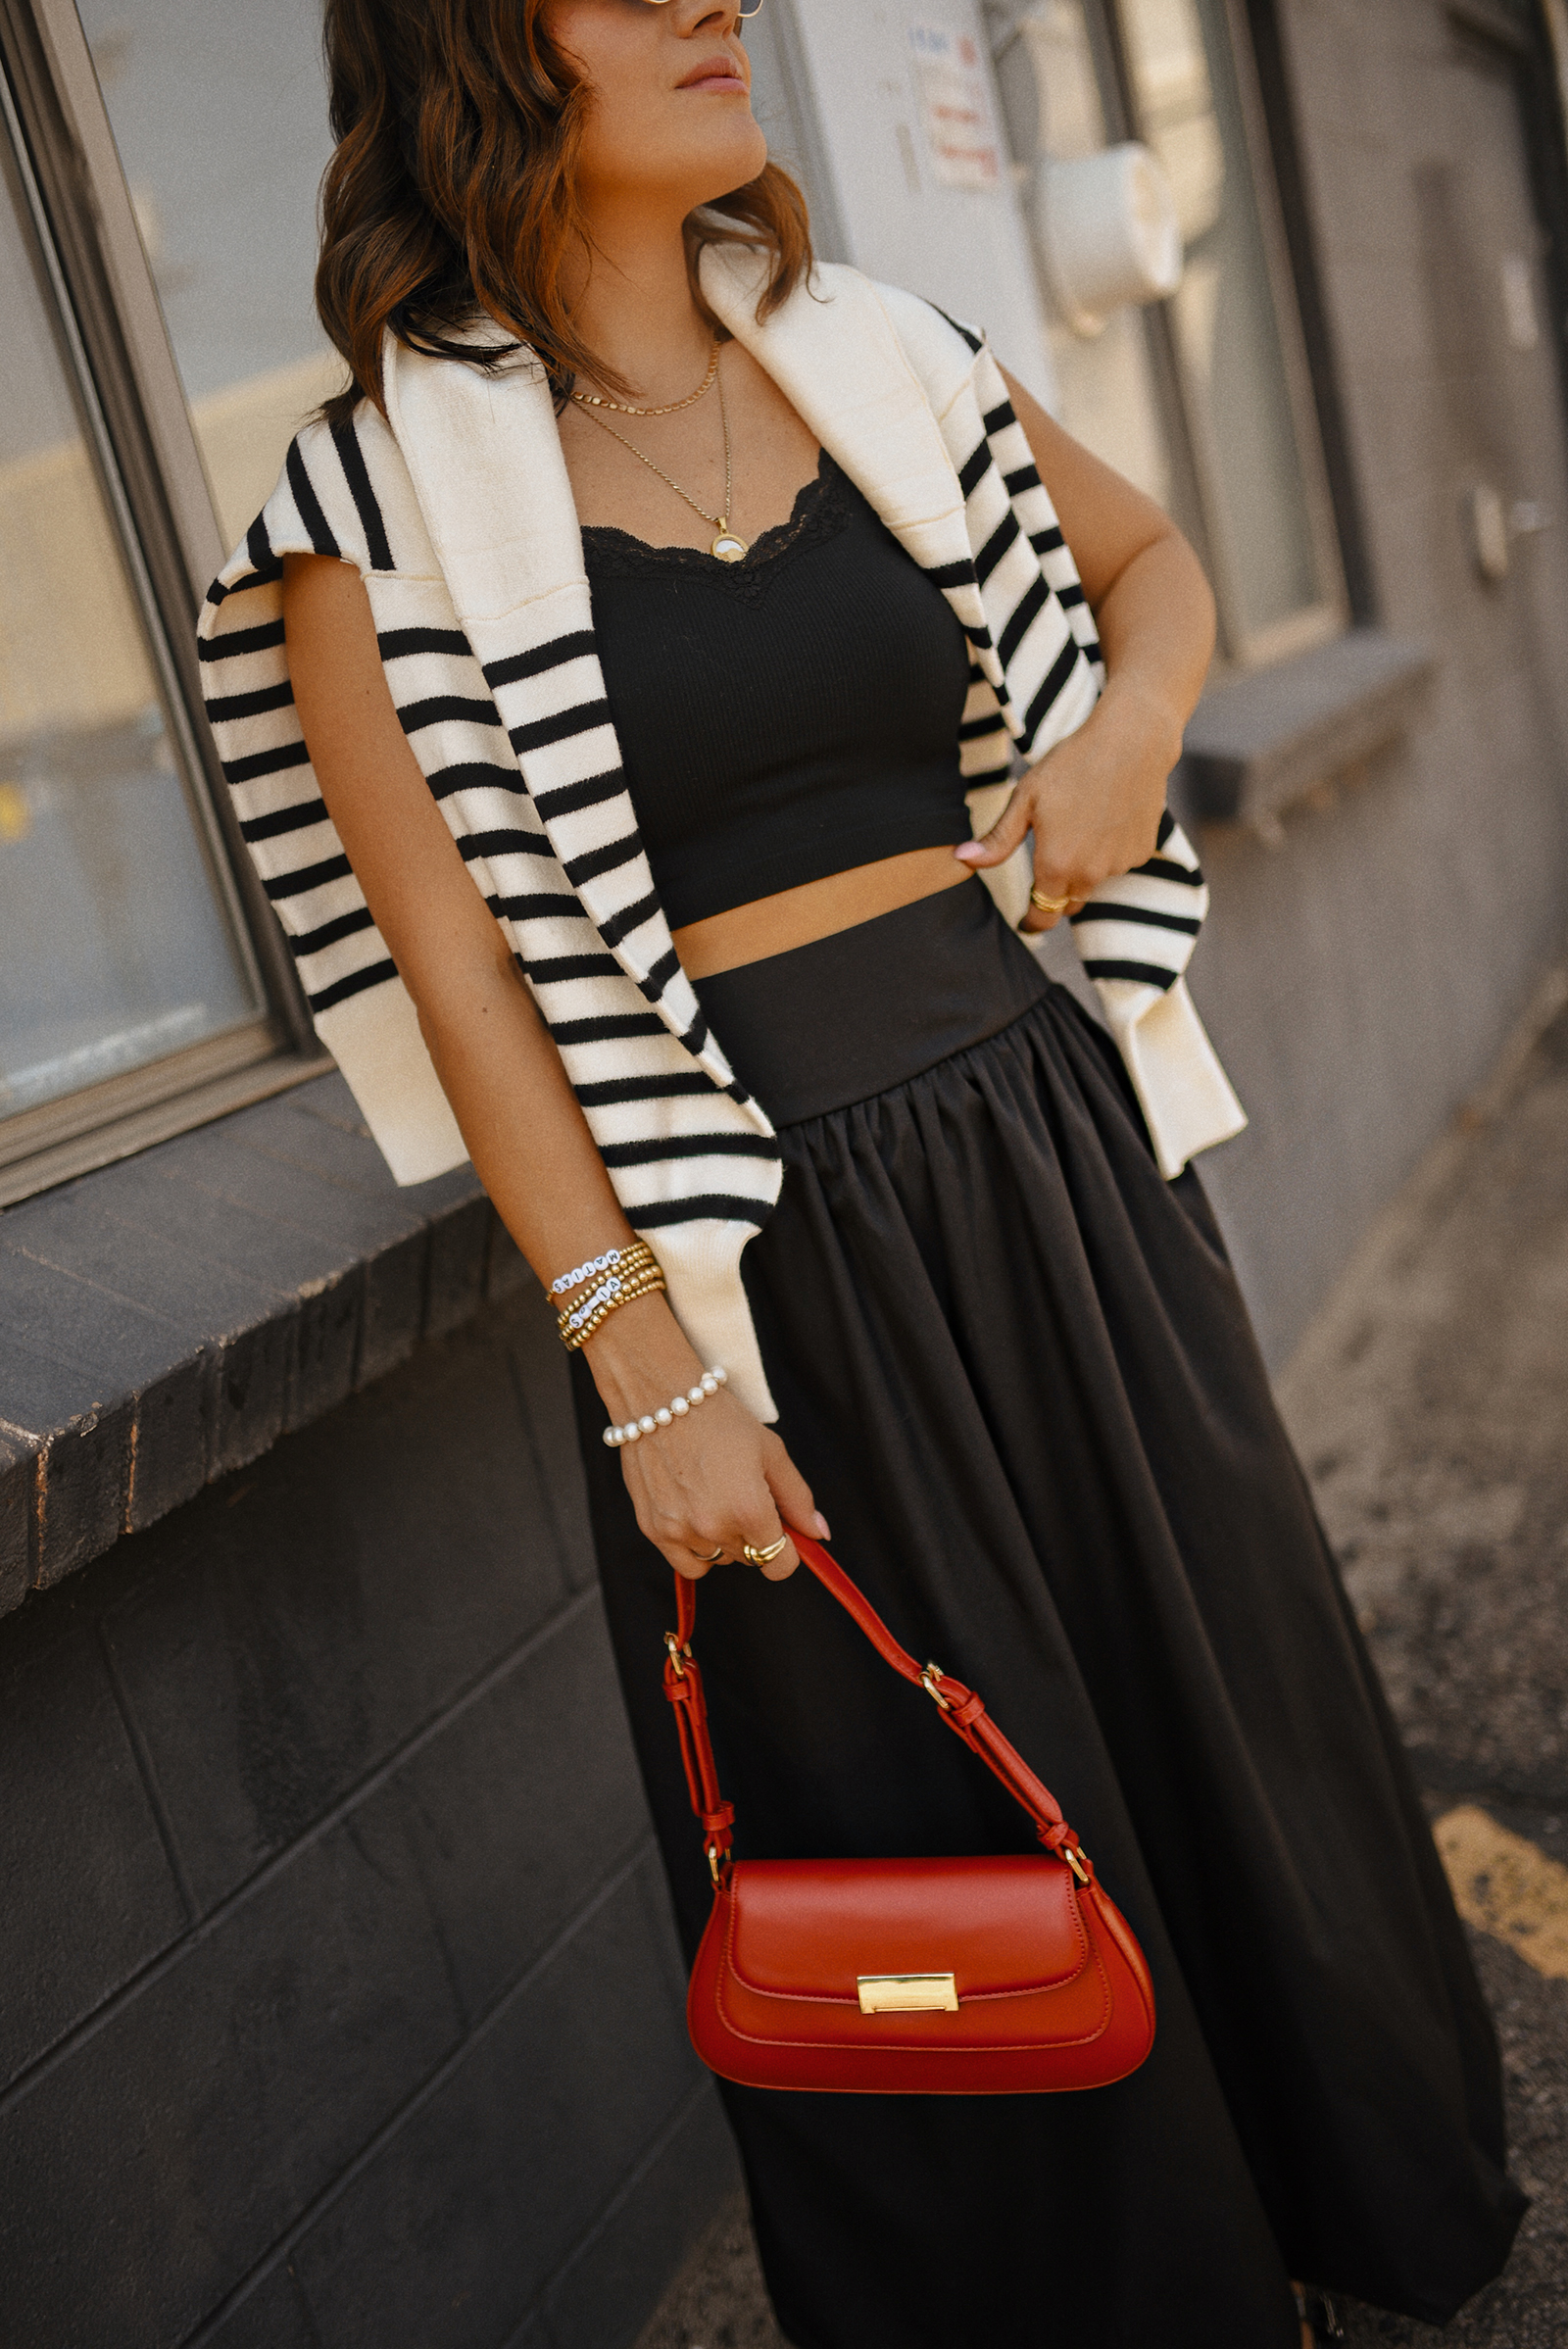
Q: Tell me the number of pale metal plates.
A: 1